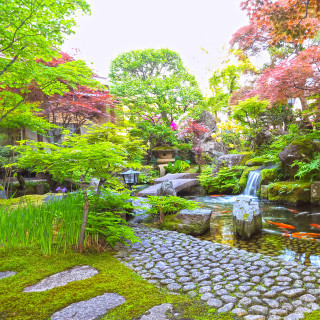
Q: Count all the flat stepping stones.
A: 4